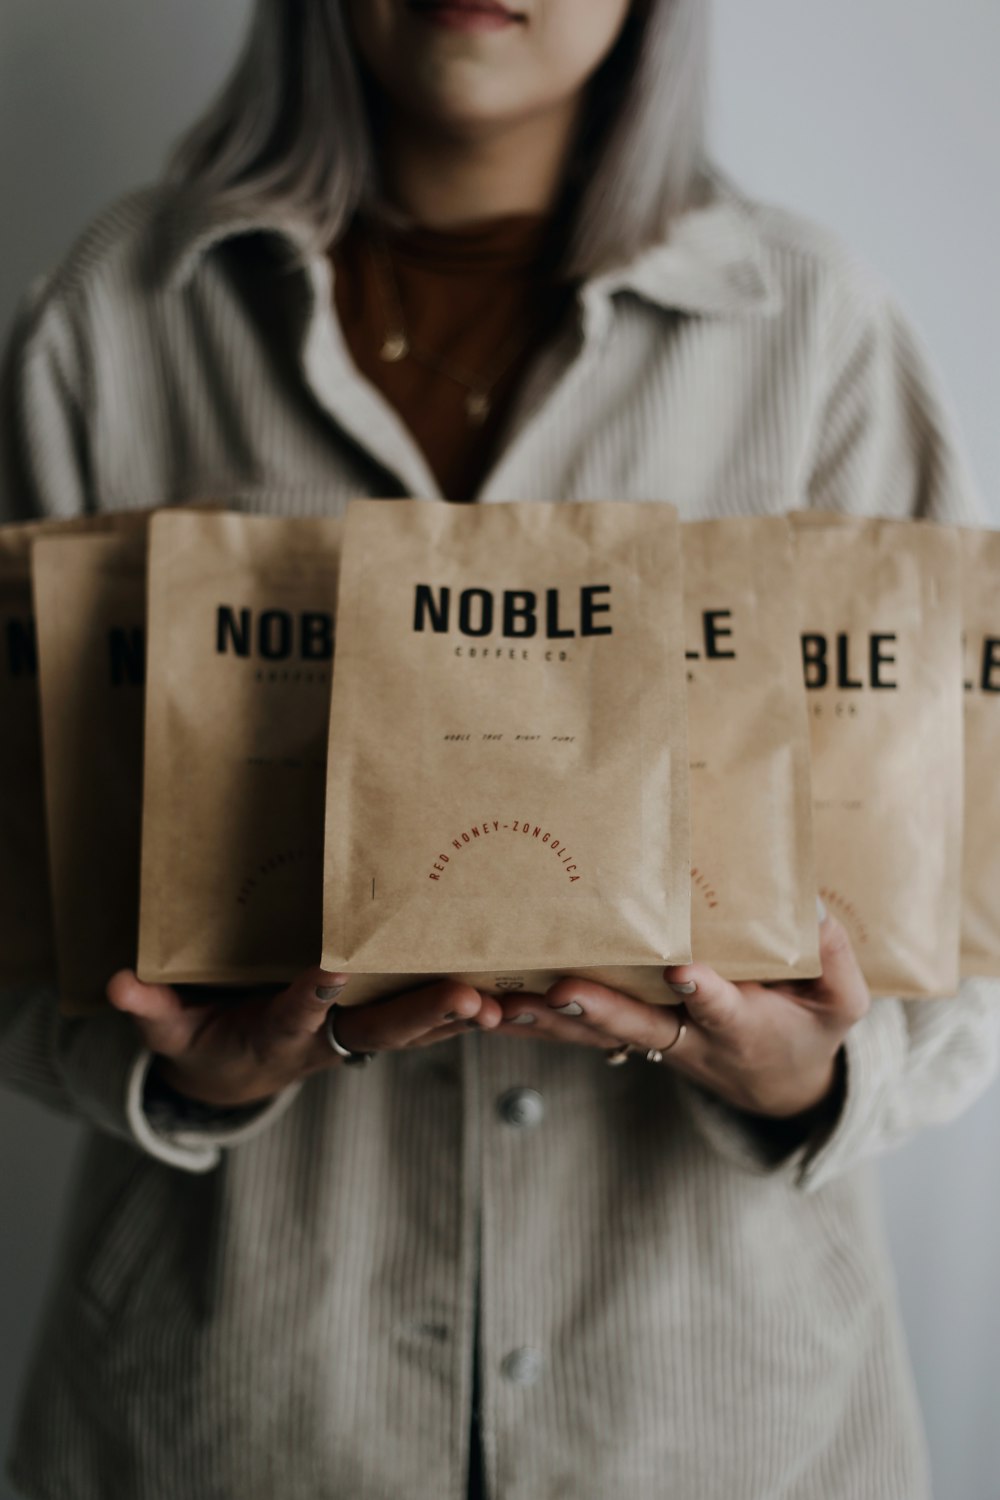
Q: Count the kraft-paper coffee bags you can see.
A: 7